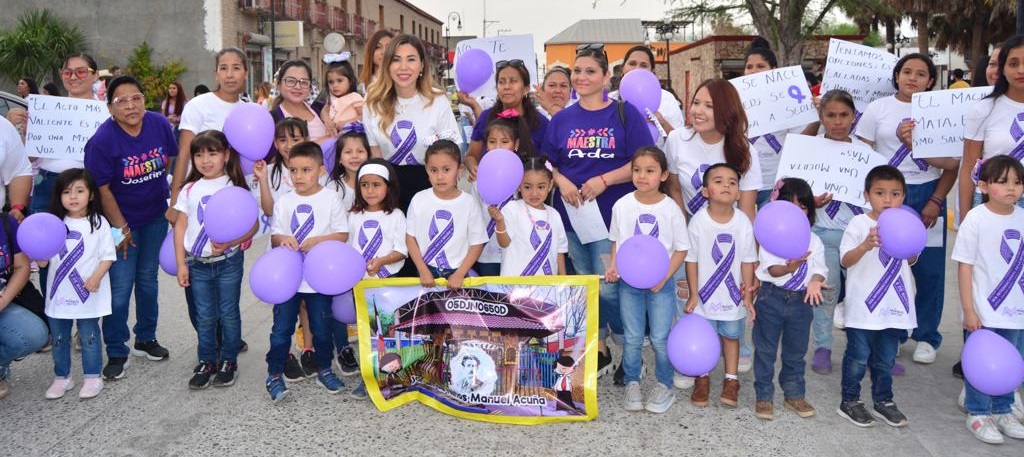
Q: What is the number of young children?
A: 15